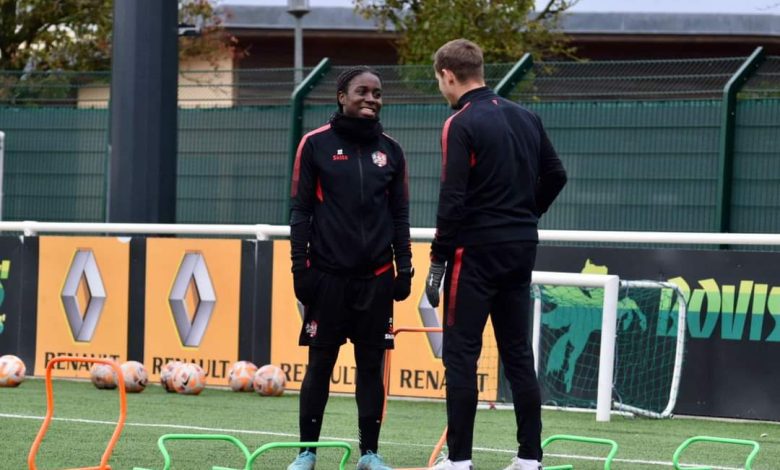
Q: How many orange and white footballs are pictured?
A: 7